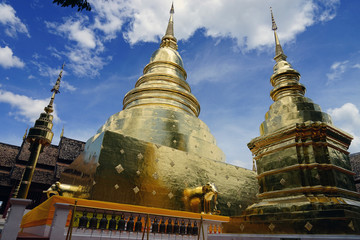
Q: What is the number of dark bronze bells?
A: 14